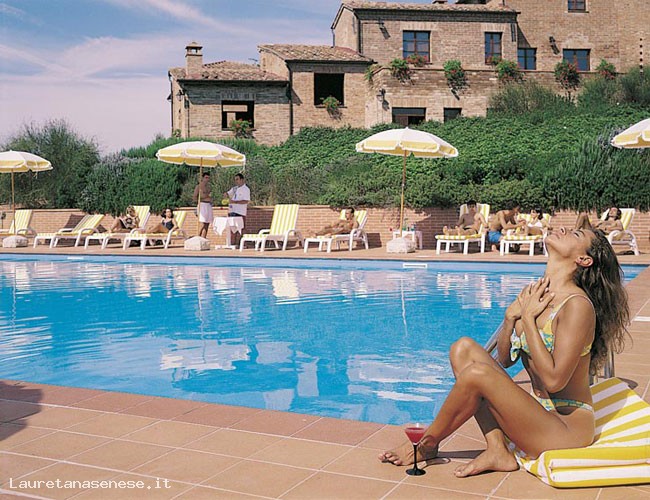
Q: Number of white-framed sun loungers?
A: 9